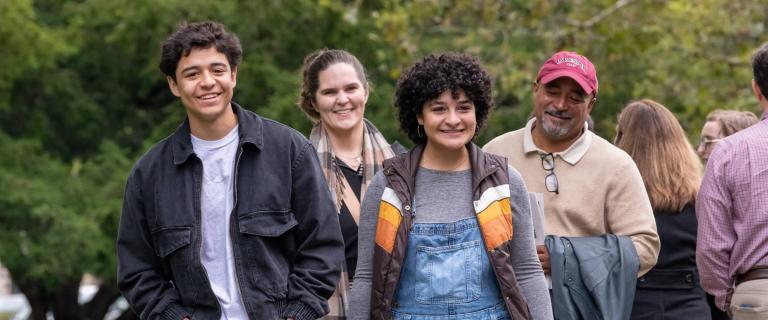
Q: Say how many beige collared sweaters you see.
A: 1